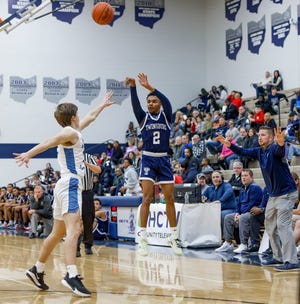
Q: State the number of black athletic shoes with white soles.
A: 2